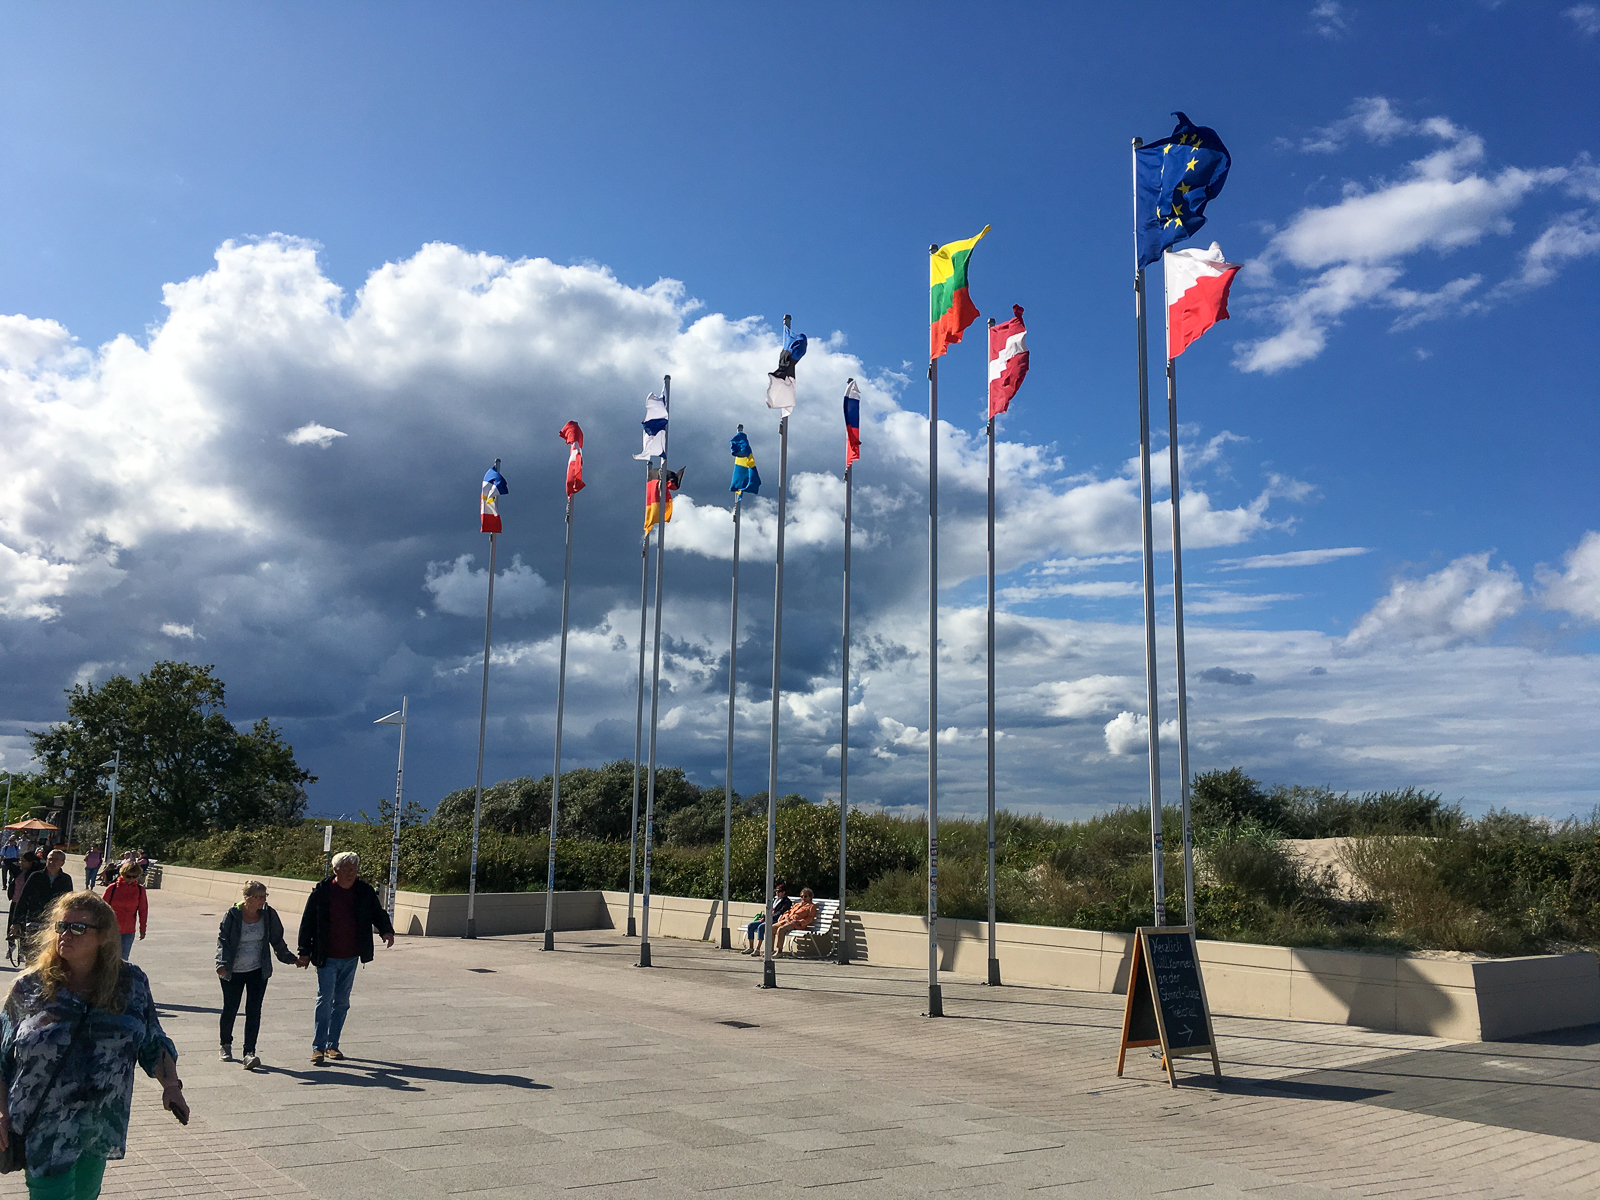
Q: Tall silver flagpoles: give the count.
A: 11